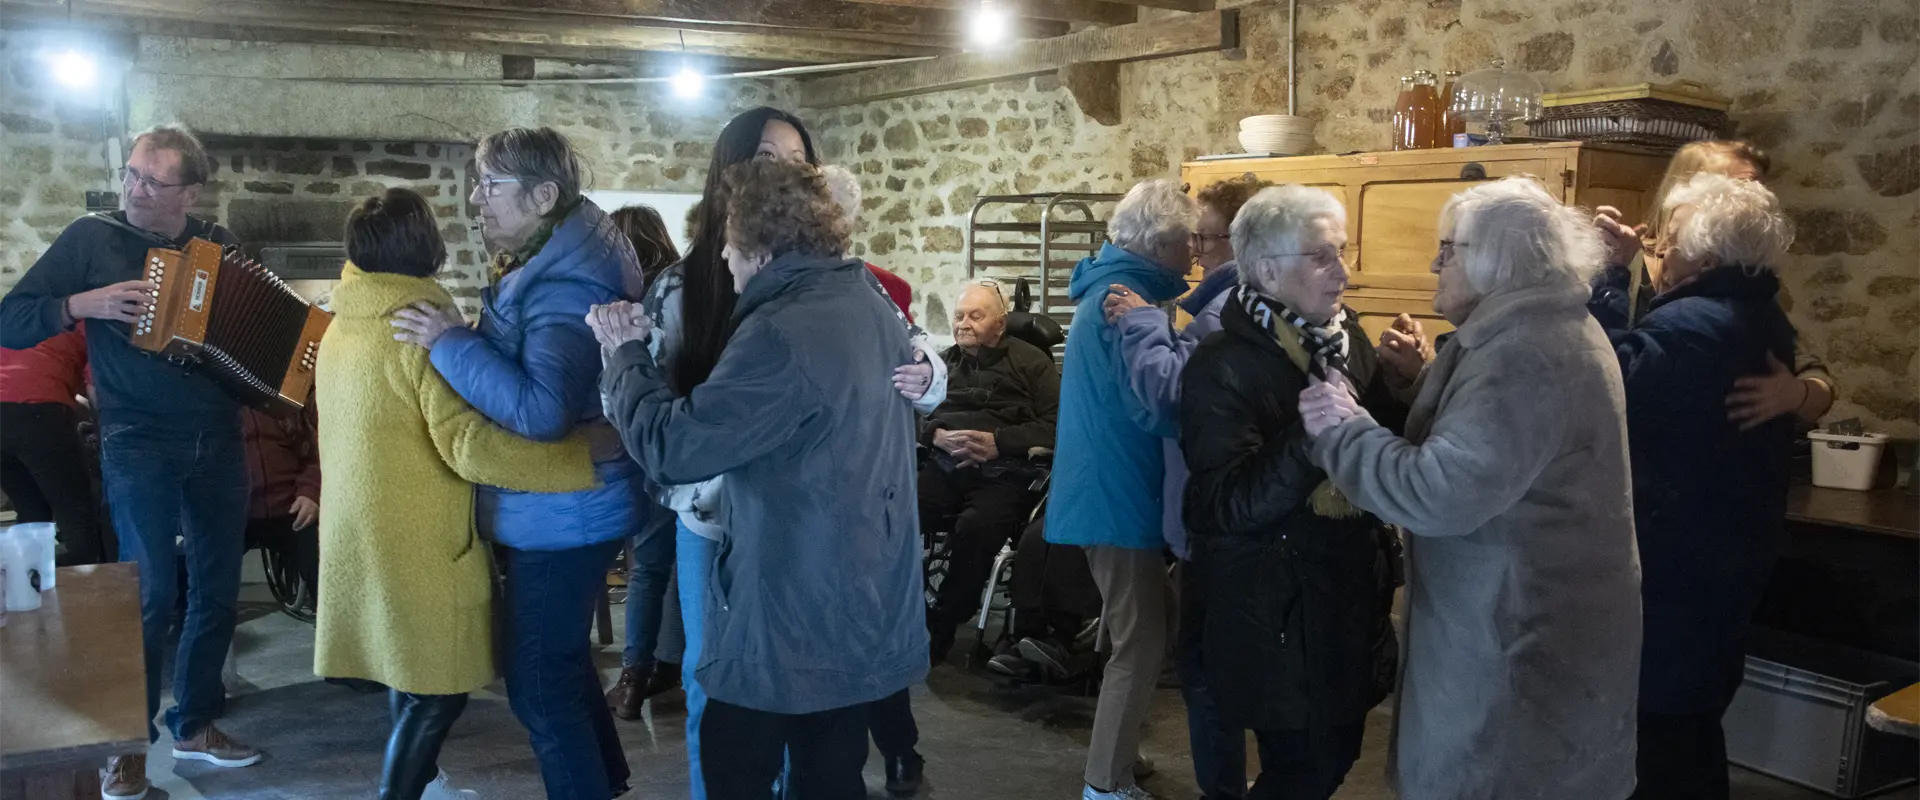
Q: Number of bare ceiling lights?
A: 3